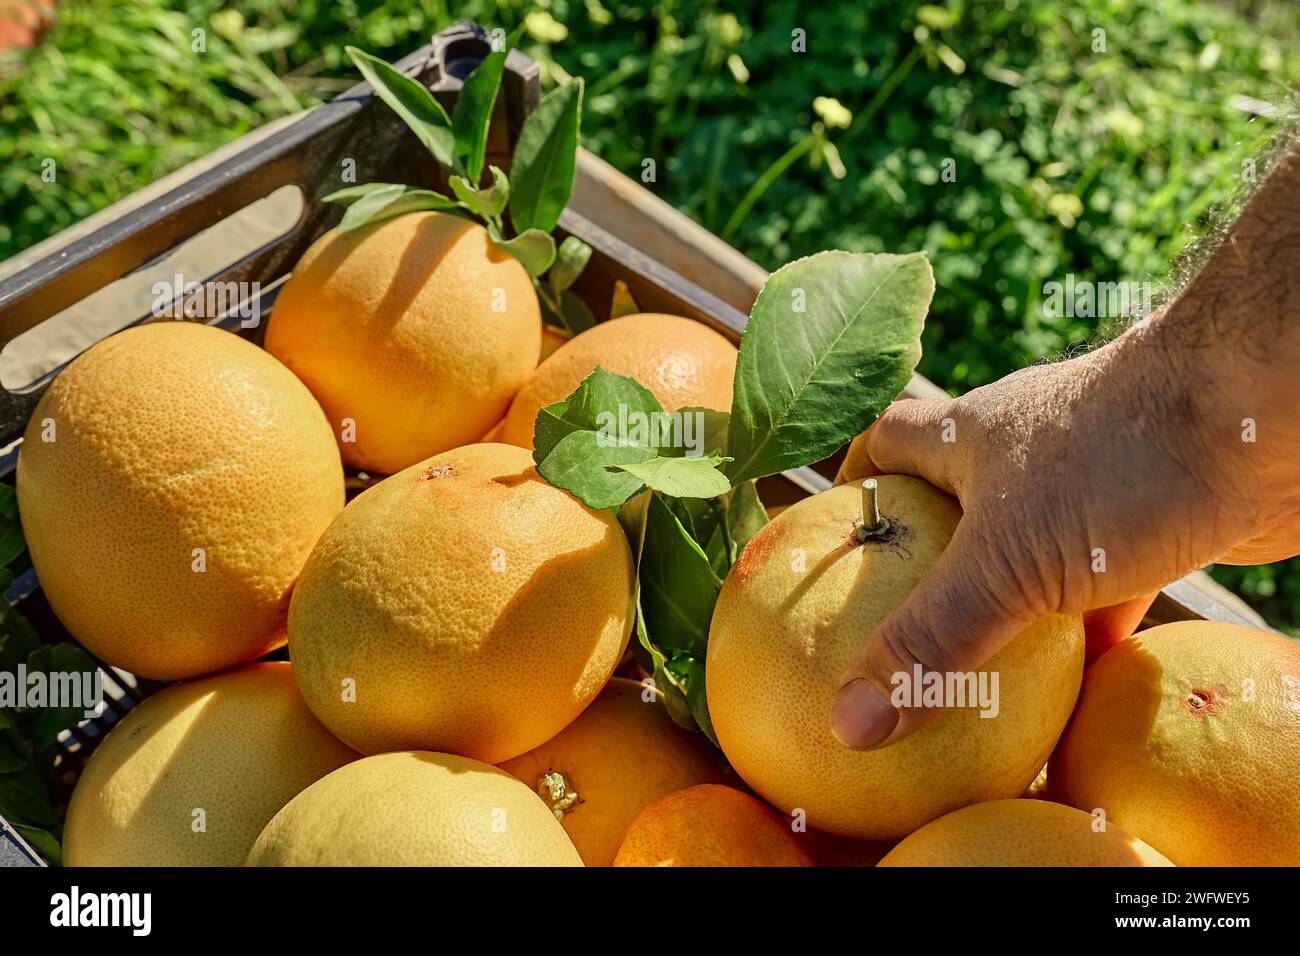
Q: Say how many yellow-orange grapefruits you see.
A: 11